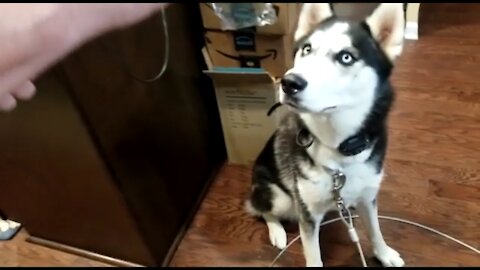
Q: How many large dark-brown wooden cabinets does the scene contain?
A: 1